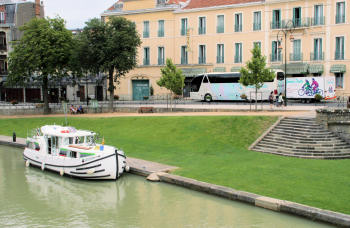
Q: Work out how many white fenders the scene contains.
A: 5